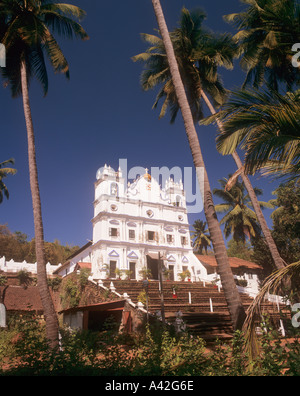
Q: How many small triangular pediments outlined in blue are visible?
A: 4